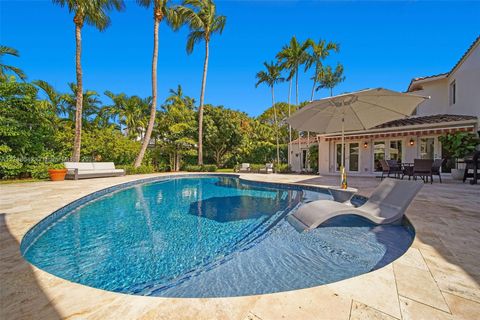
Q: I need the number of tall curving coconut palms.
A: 3